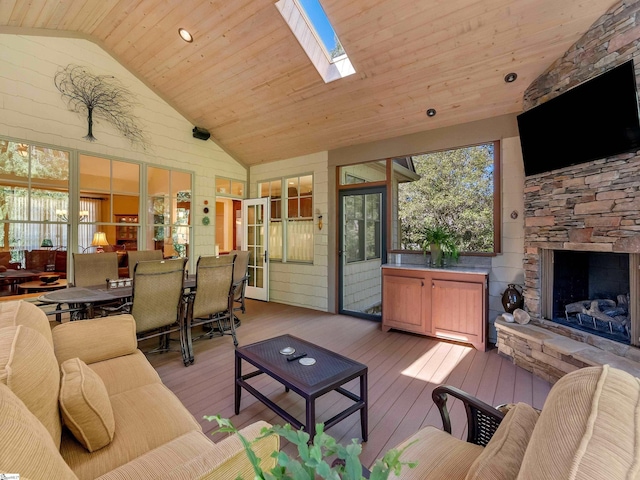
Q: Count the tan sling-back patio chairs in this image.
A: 5